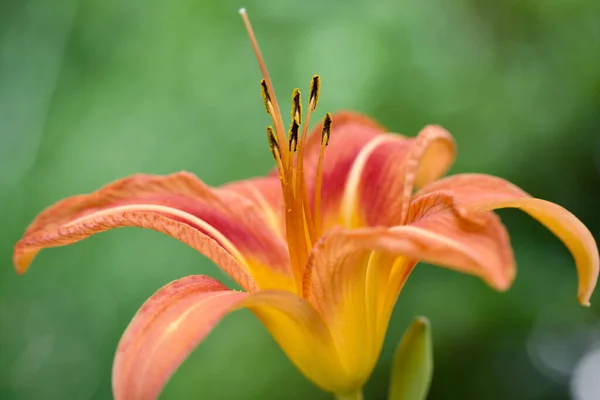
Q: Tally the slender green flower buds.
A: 1